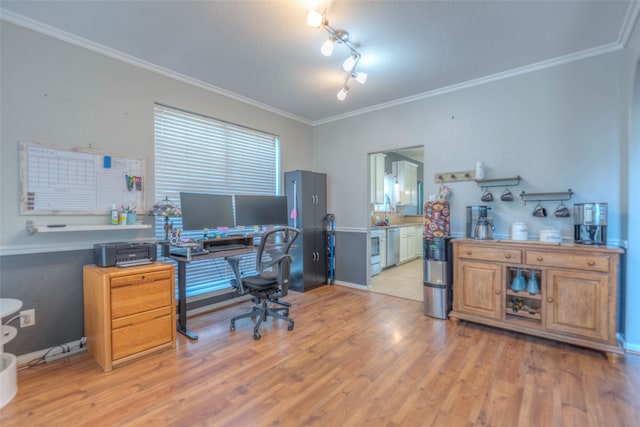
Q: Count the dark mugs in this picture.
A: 4